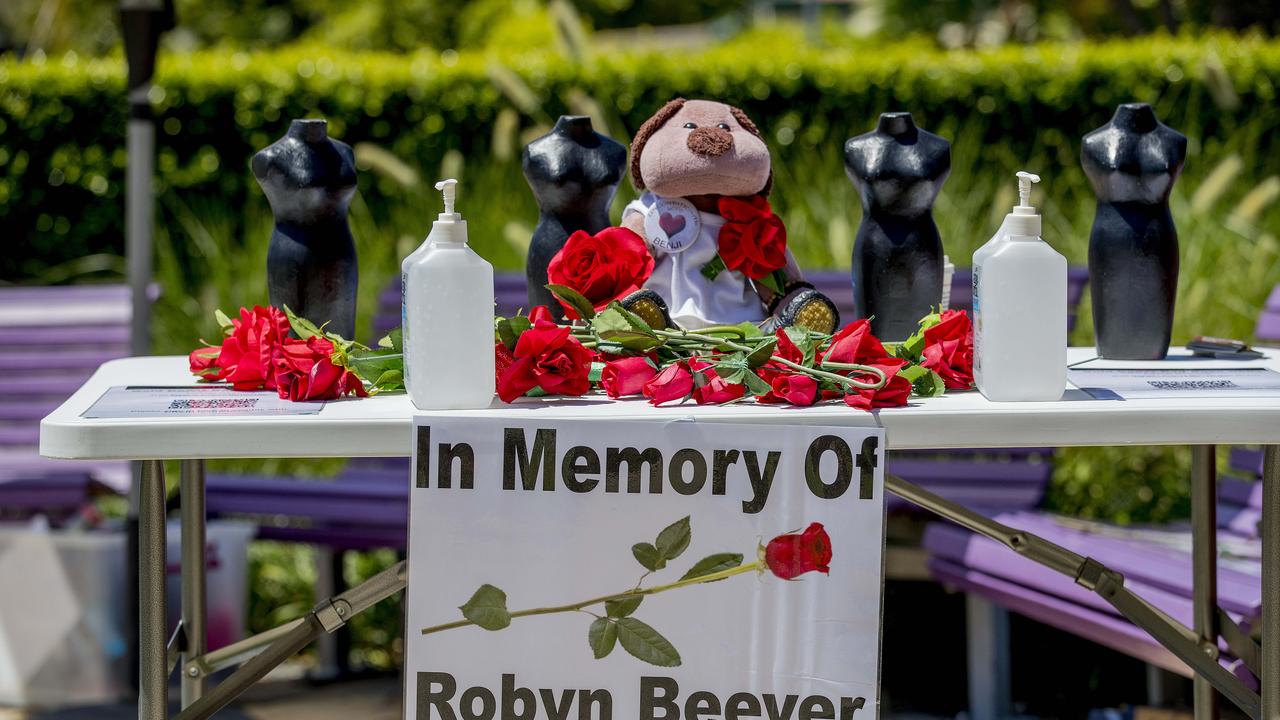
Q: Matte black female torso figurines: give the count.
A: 4